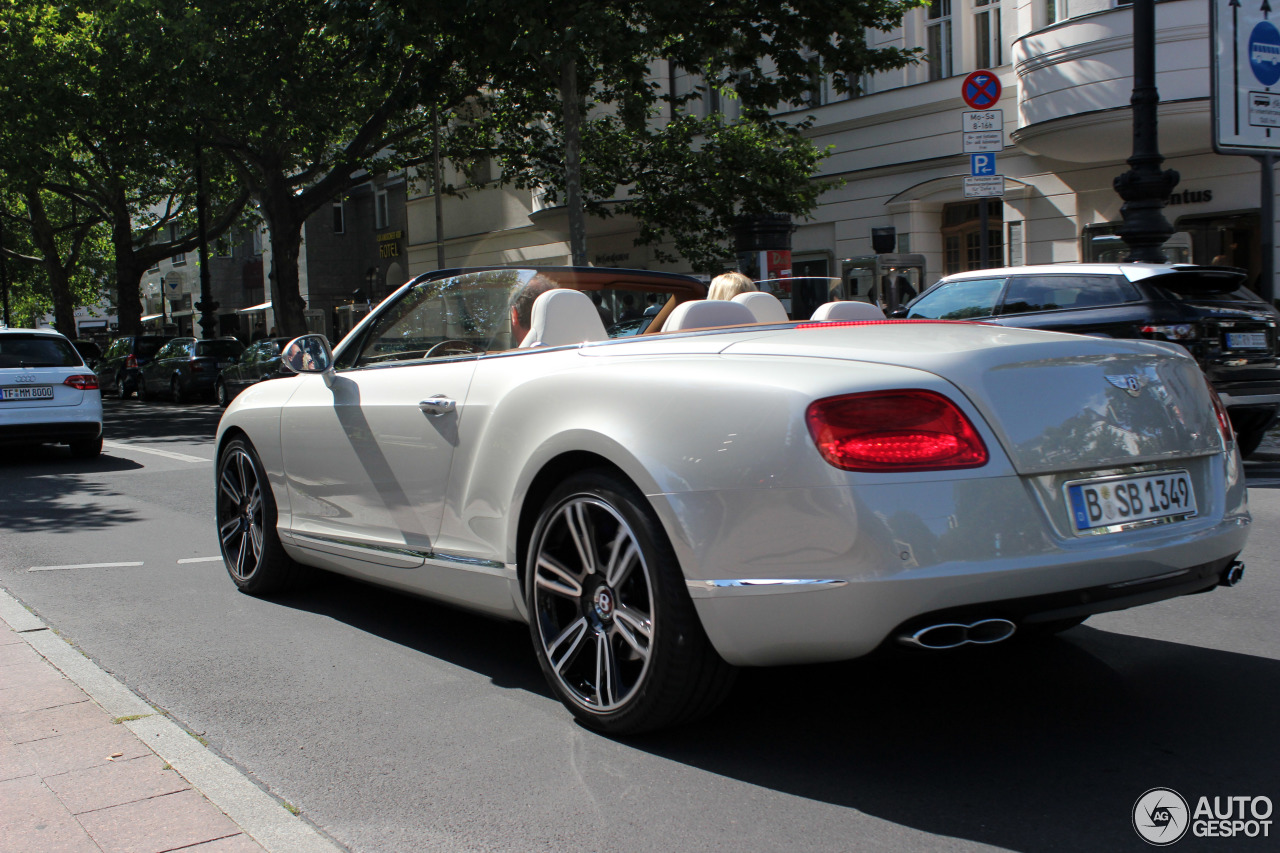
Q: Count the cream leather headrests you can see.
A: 4